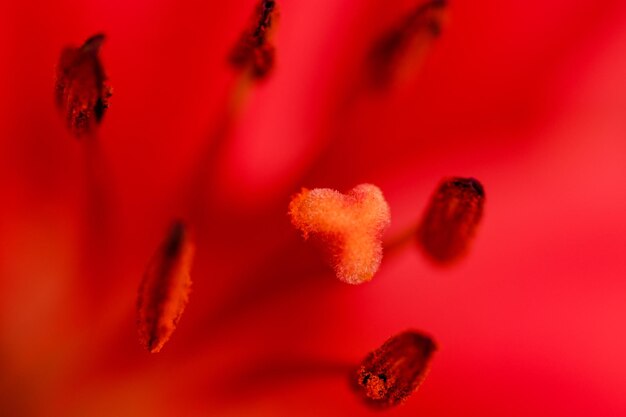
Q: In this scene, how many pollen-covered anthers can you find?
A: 6